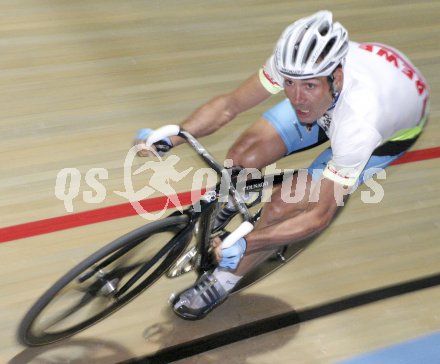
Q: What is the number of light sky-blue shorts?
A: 1